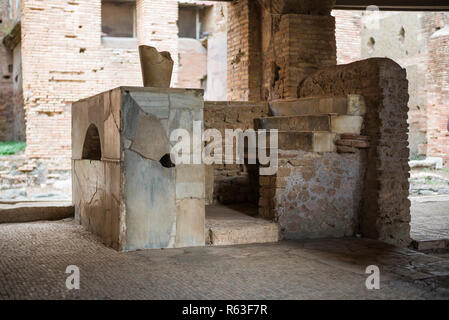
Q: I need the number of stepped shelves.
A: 3